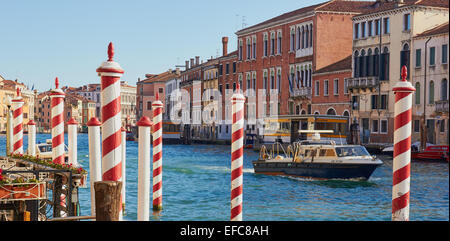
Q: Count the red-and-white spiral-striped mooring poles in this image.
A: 6